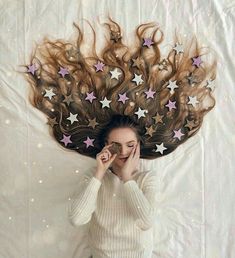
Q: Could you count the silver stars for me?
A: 11